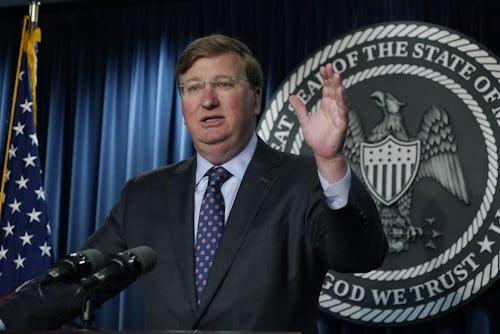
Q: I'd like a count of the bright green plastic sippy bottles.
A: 0